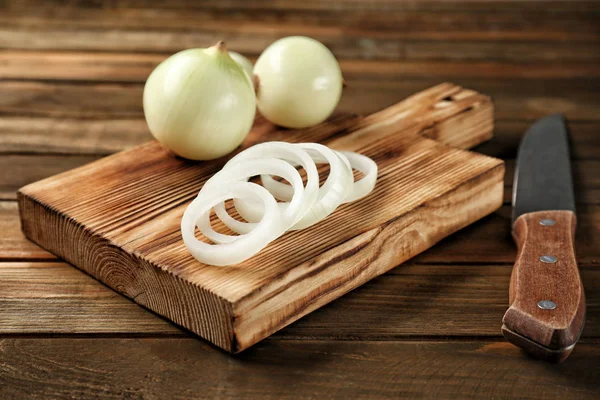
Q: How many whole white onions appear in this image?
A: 3